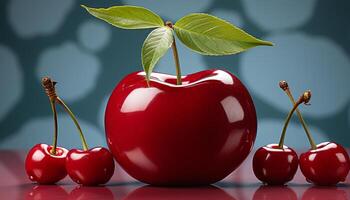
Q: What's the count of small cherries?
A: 4